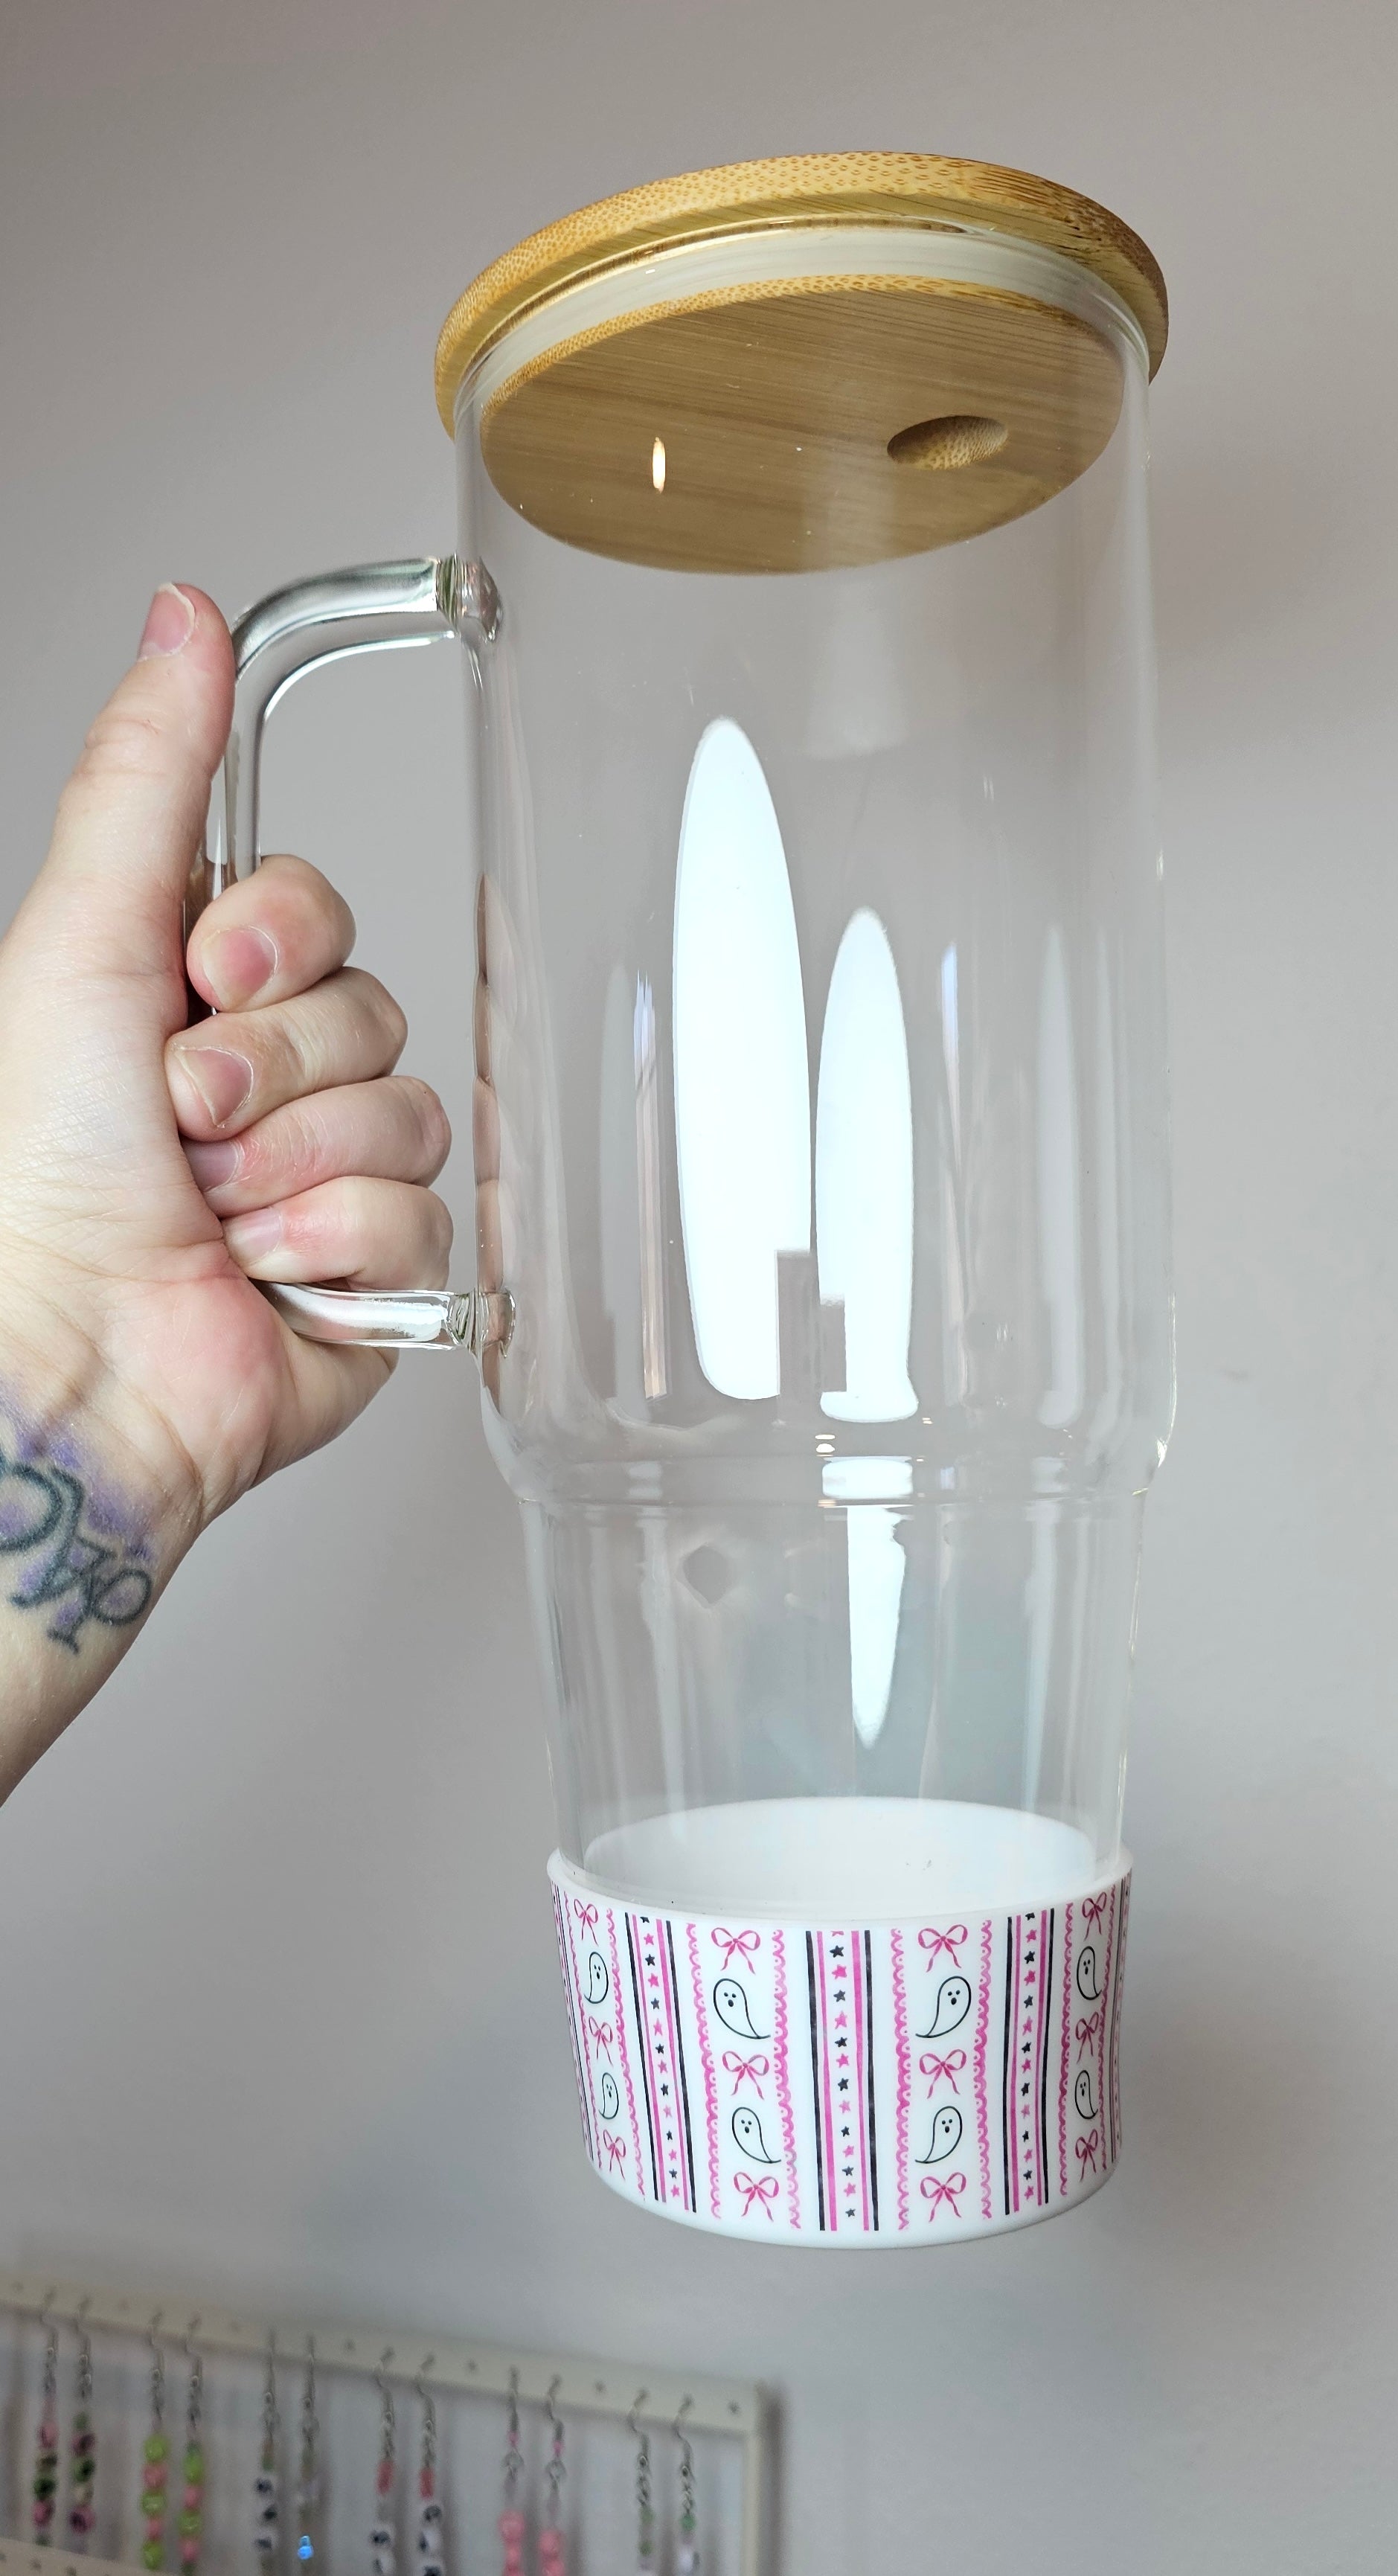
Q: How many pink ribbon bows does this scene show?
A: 12